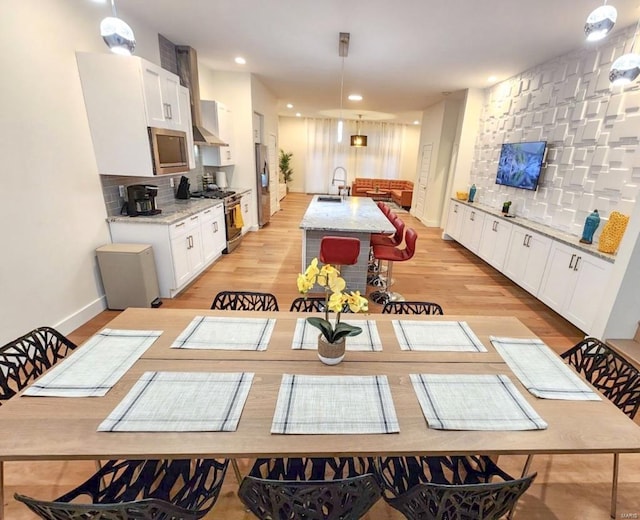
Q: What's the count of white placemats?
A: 8